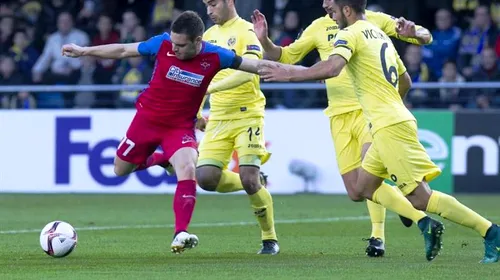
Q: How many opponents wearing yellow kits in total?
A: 3